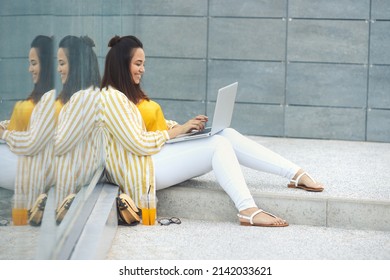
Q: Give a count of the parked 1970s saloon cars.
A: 0